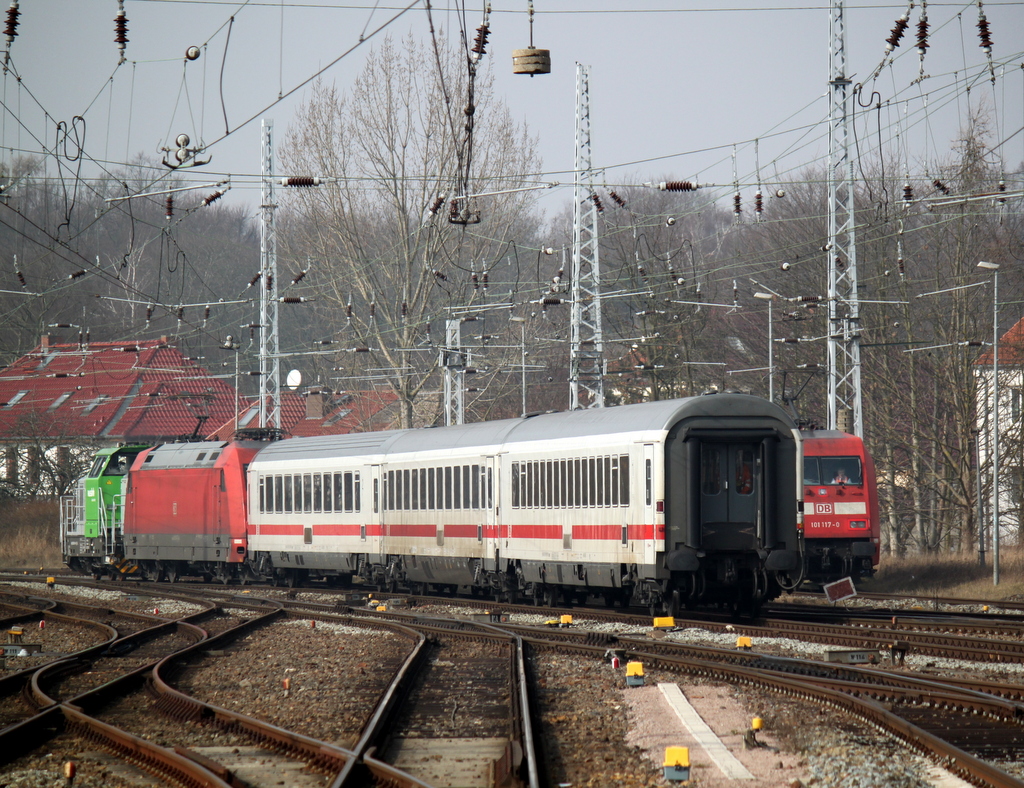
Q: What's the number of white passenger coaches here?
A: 3